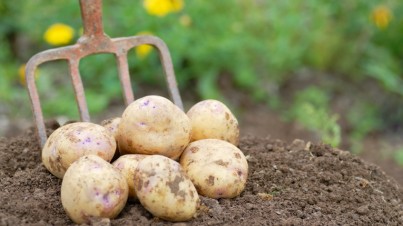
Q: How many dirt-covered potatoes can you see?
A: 8